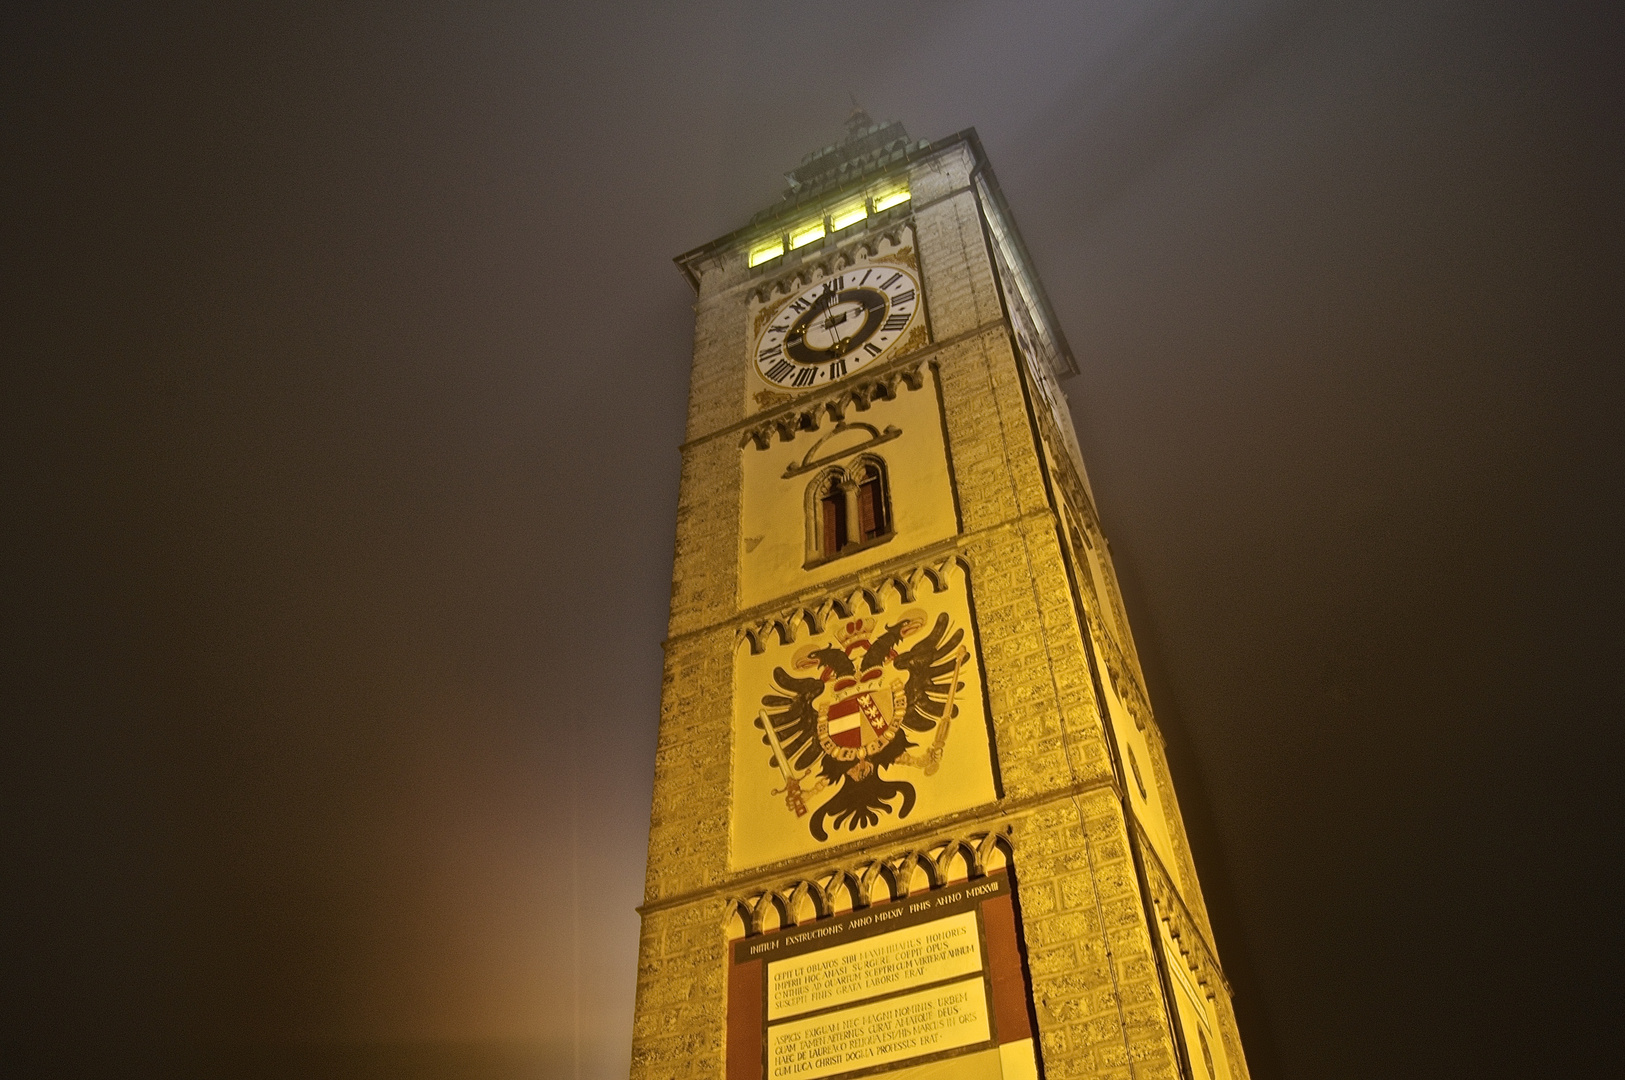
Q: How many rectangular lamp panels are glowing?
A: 4